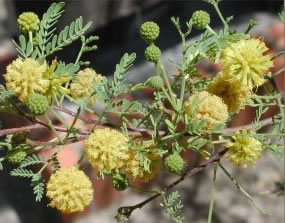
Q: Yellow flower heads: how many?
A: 9